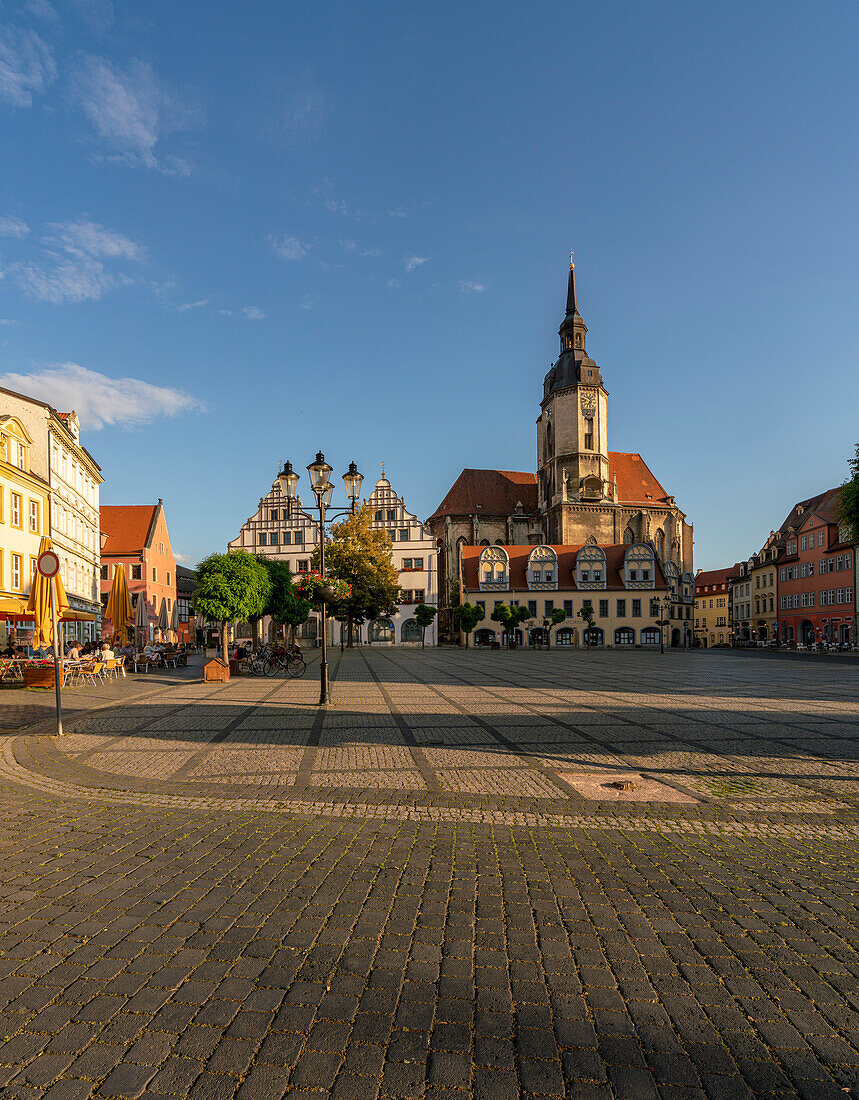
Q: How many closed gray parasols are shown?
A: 3